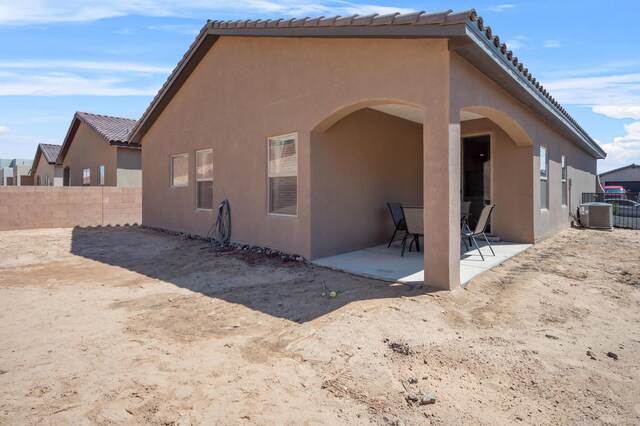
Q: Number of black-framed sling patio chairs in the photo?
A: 4